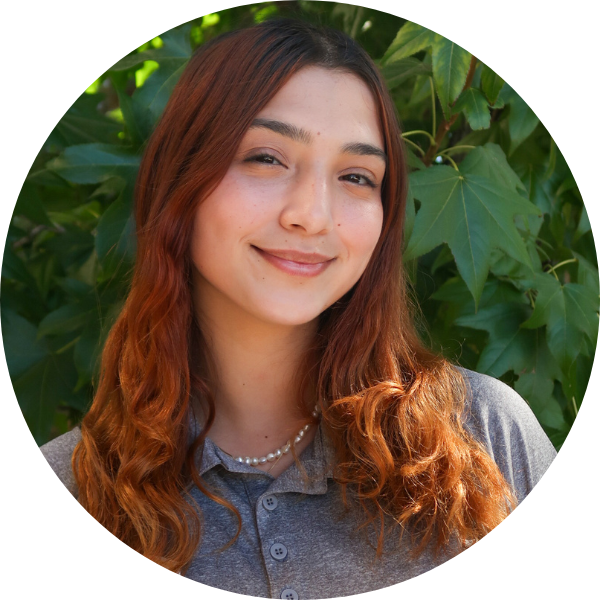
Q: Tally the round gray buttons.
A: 3